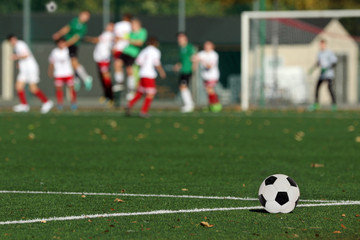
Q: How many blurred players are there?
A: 10